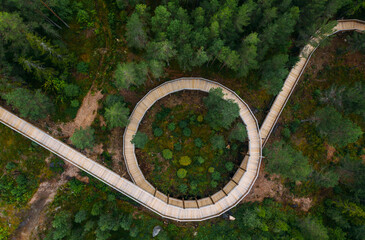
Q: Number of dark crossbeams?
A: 9